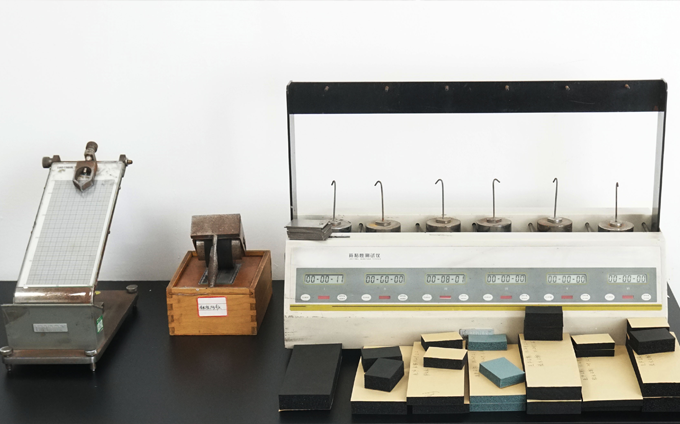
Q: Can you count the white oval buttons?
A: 12